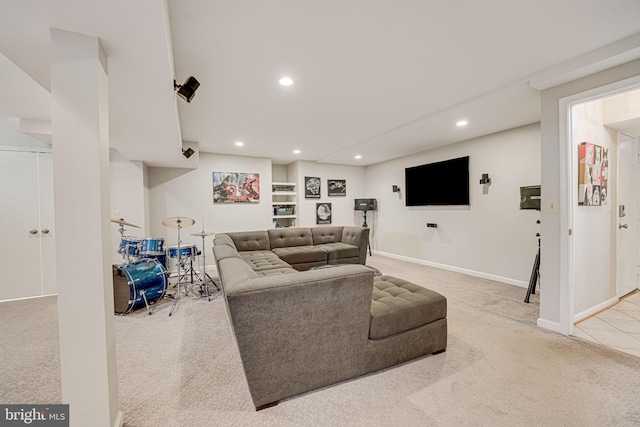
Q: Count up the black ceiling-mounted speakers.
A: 2